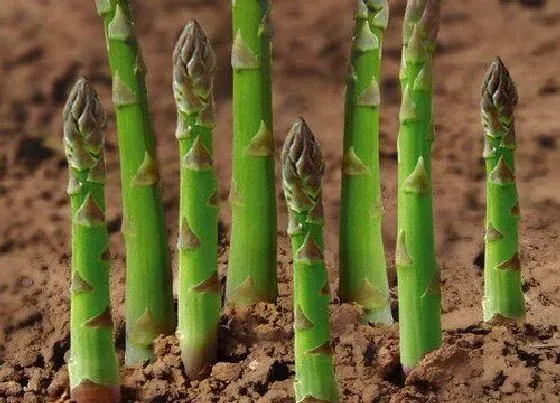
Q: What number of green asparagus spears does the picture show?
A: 8